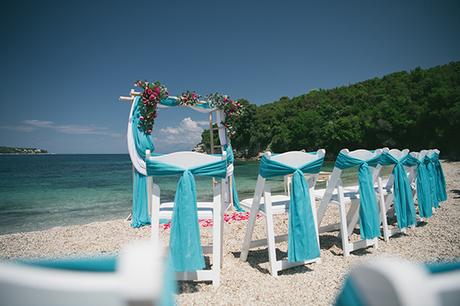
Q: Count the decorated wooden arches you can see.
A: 1